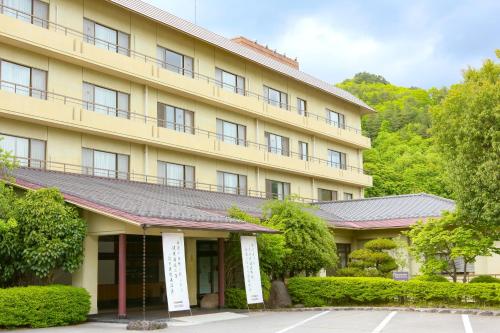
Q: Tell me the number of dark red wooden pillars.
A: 2